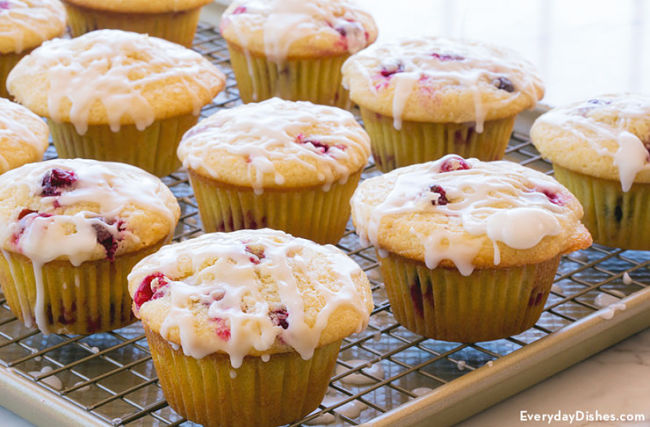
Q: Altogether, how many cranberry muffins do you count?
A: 11